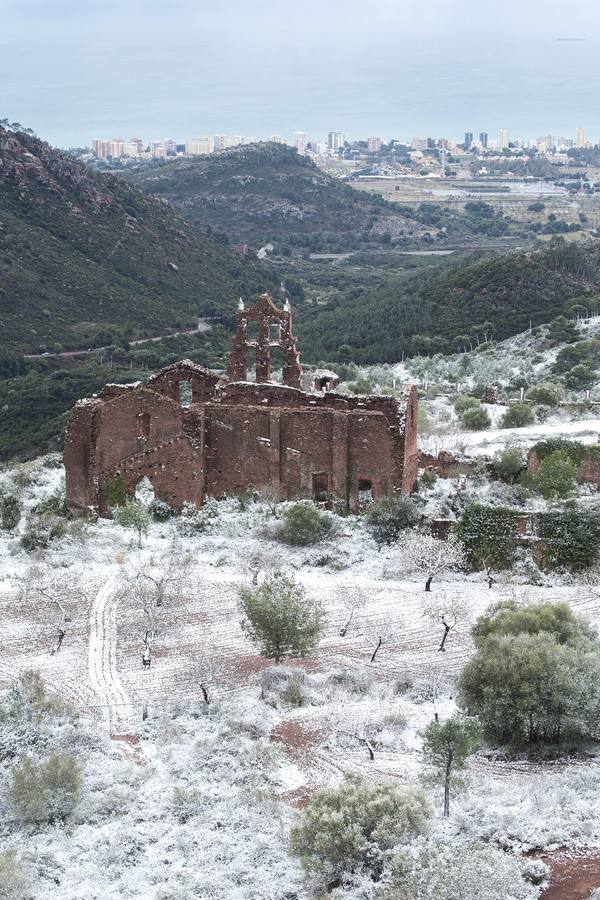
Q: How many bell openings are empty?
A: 4